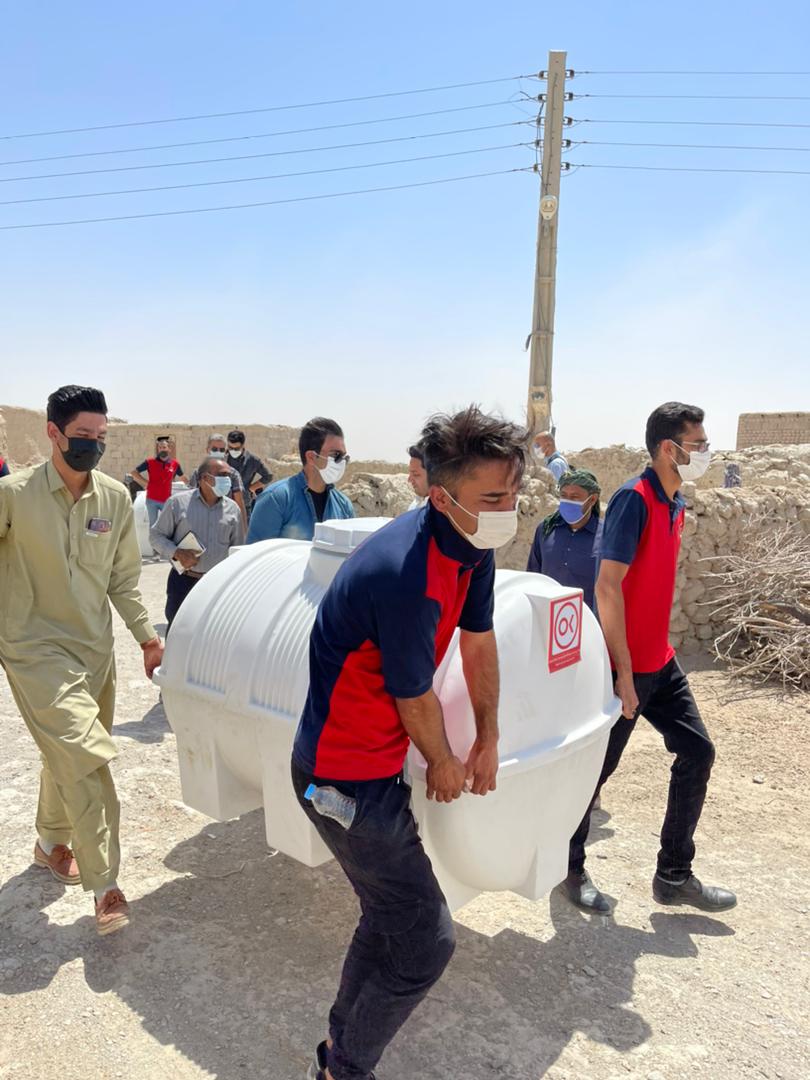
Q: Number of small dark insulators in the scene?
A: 10